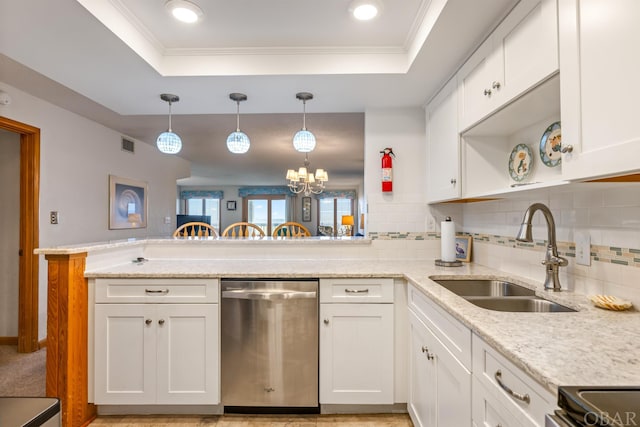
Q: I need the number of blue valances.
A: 3